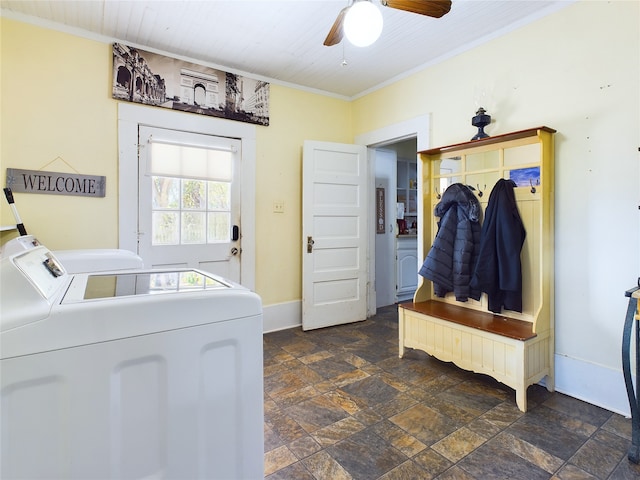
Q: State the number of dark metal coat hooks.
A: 3